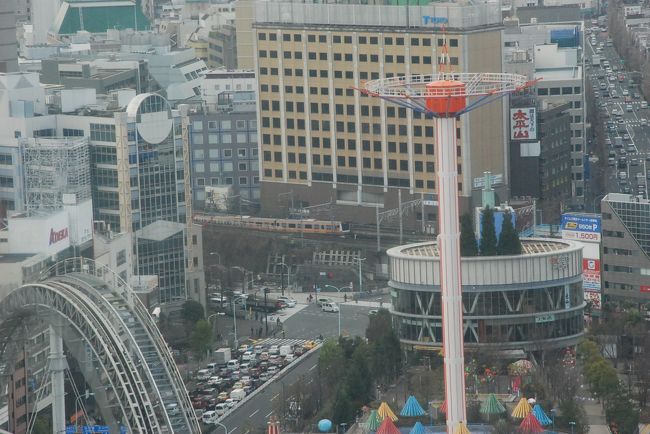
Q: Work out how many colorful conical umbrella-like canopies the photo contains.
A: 11